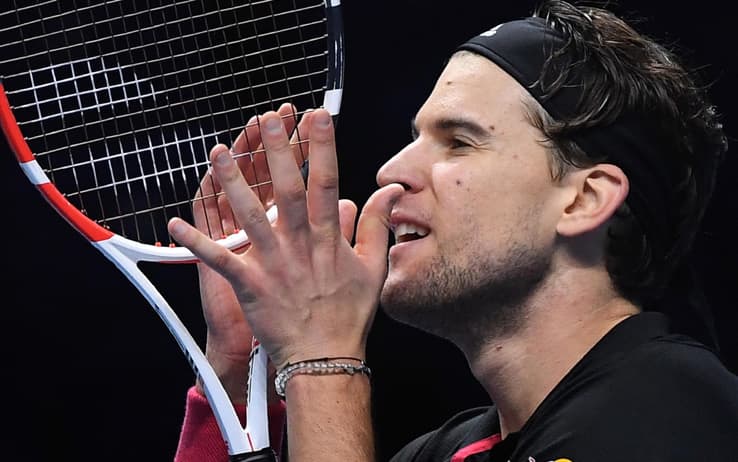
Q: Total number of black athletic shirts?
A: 1